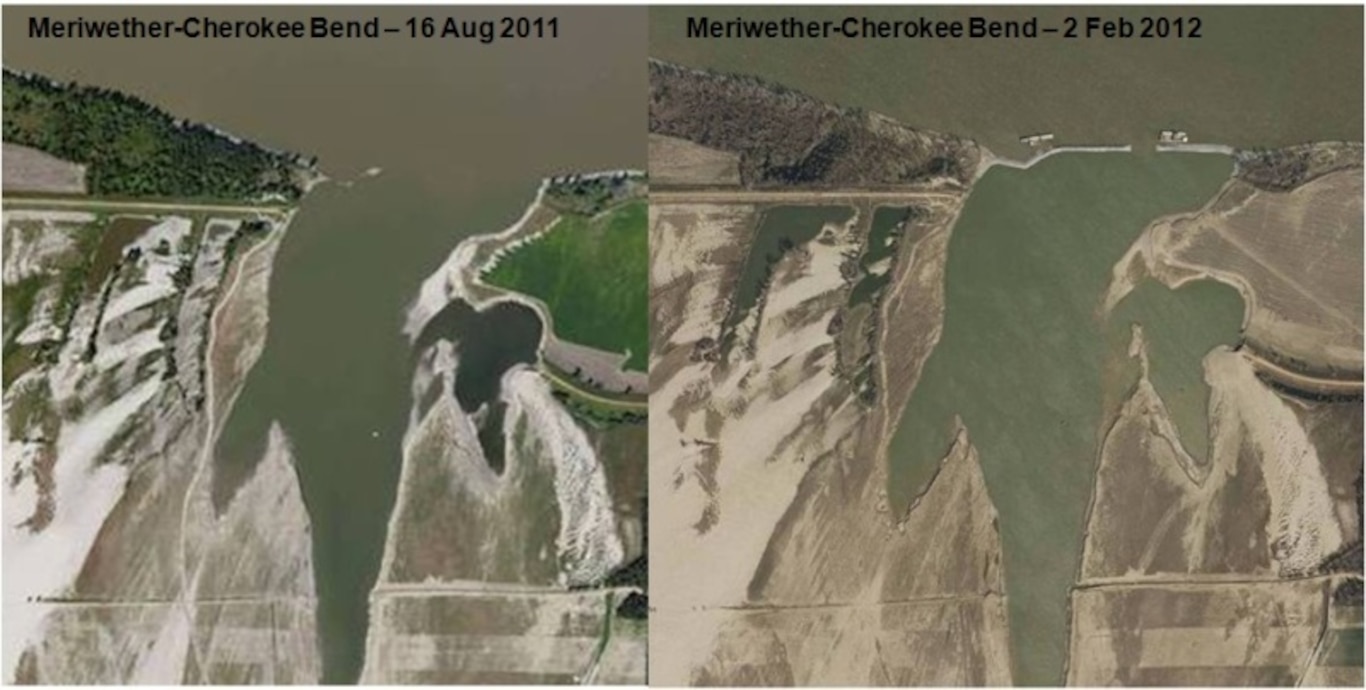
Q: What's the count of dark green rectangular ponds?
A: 2